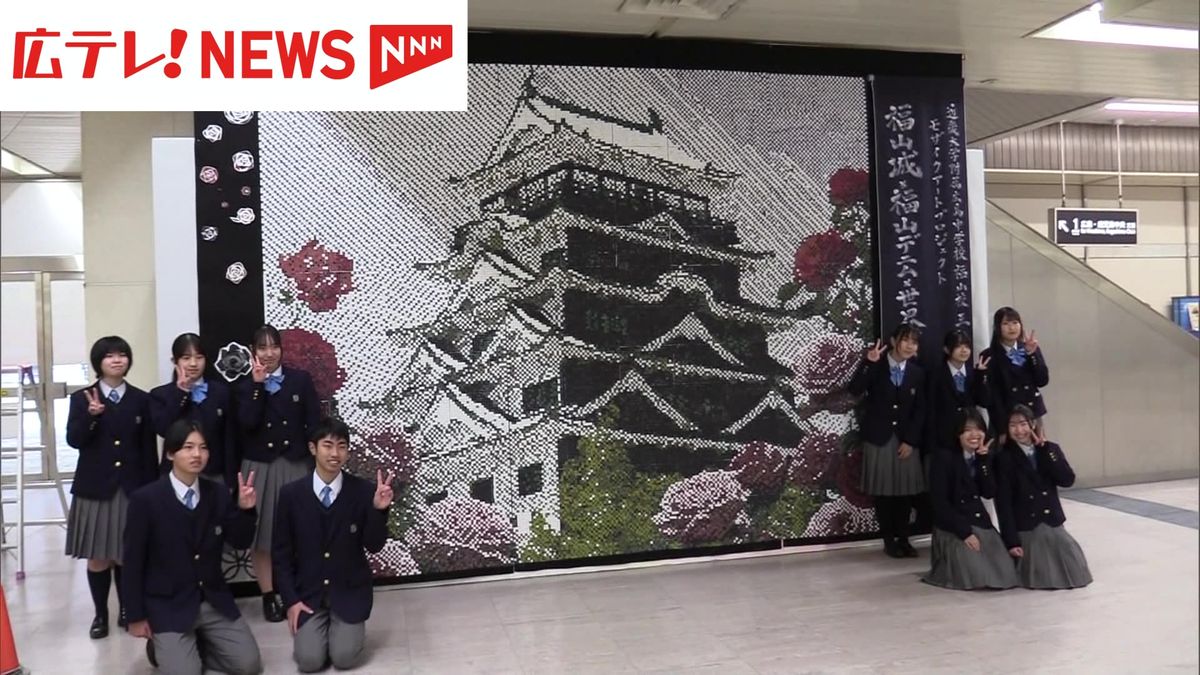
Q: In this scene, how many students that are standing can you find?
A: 6